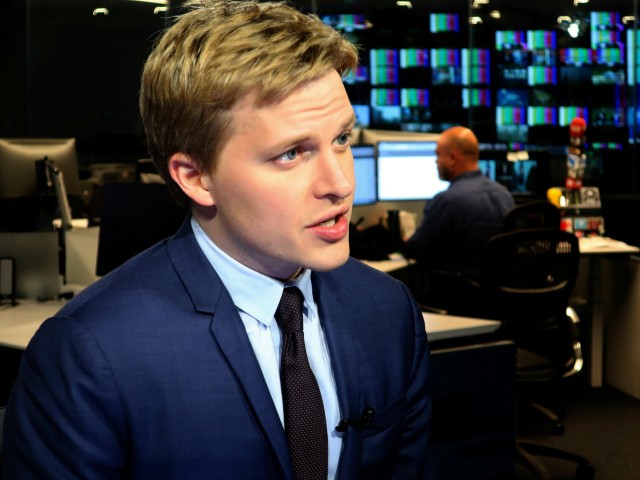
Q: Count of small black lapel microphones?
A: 1